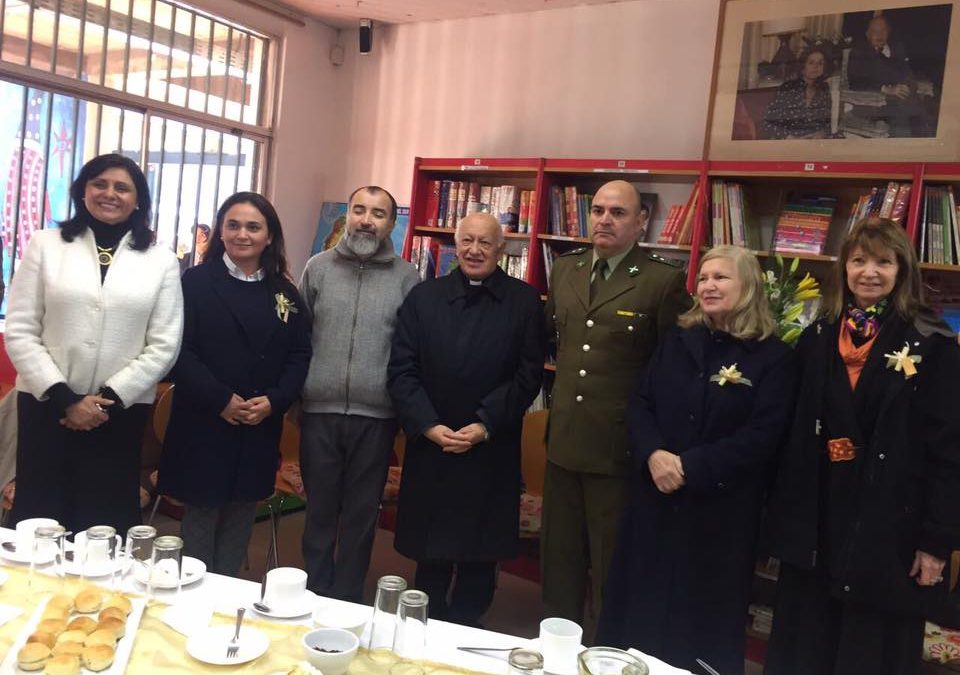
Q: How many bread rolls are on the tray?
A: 15